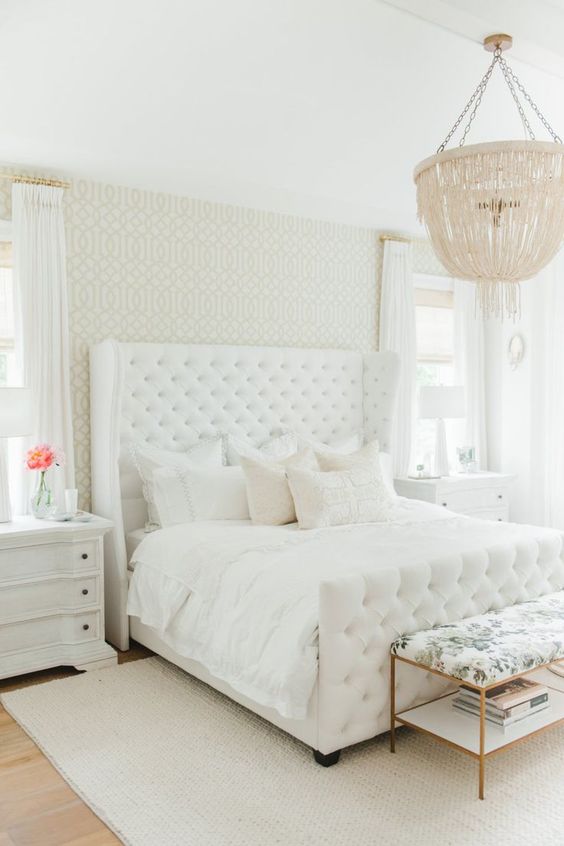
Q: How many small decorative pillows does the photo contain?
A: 3